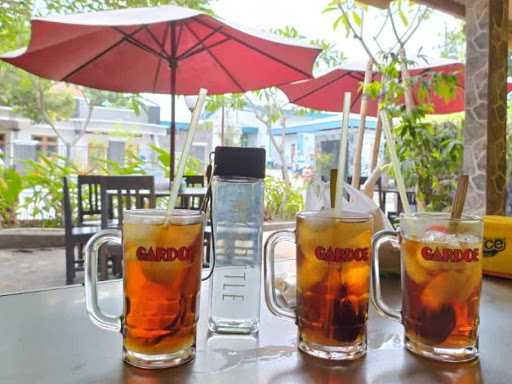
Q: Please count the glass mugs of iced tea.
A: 3